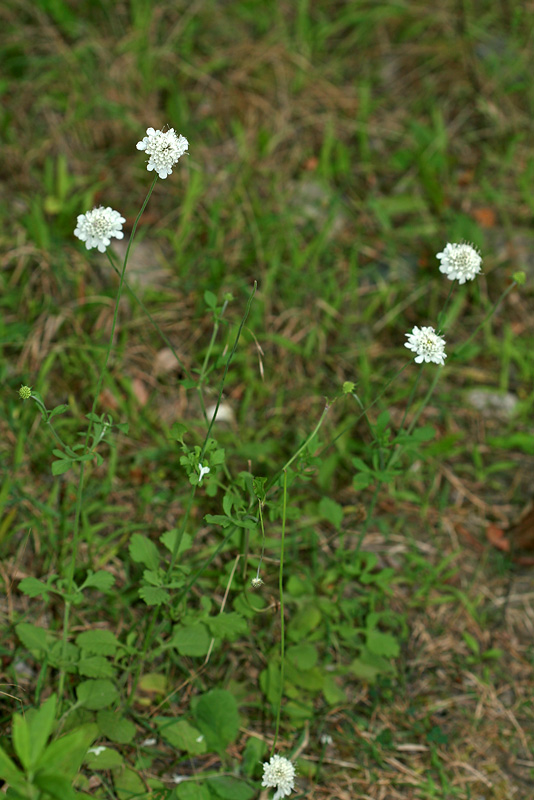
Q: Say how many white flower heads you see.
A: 5